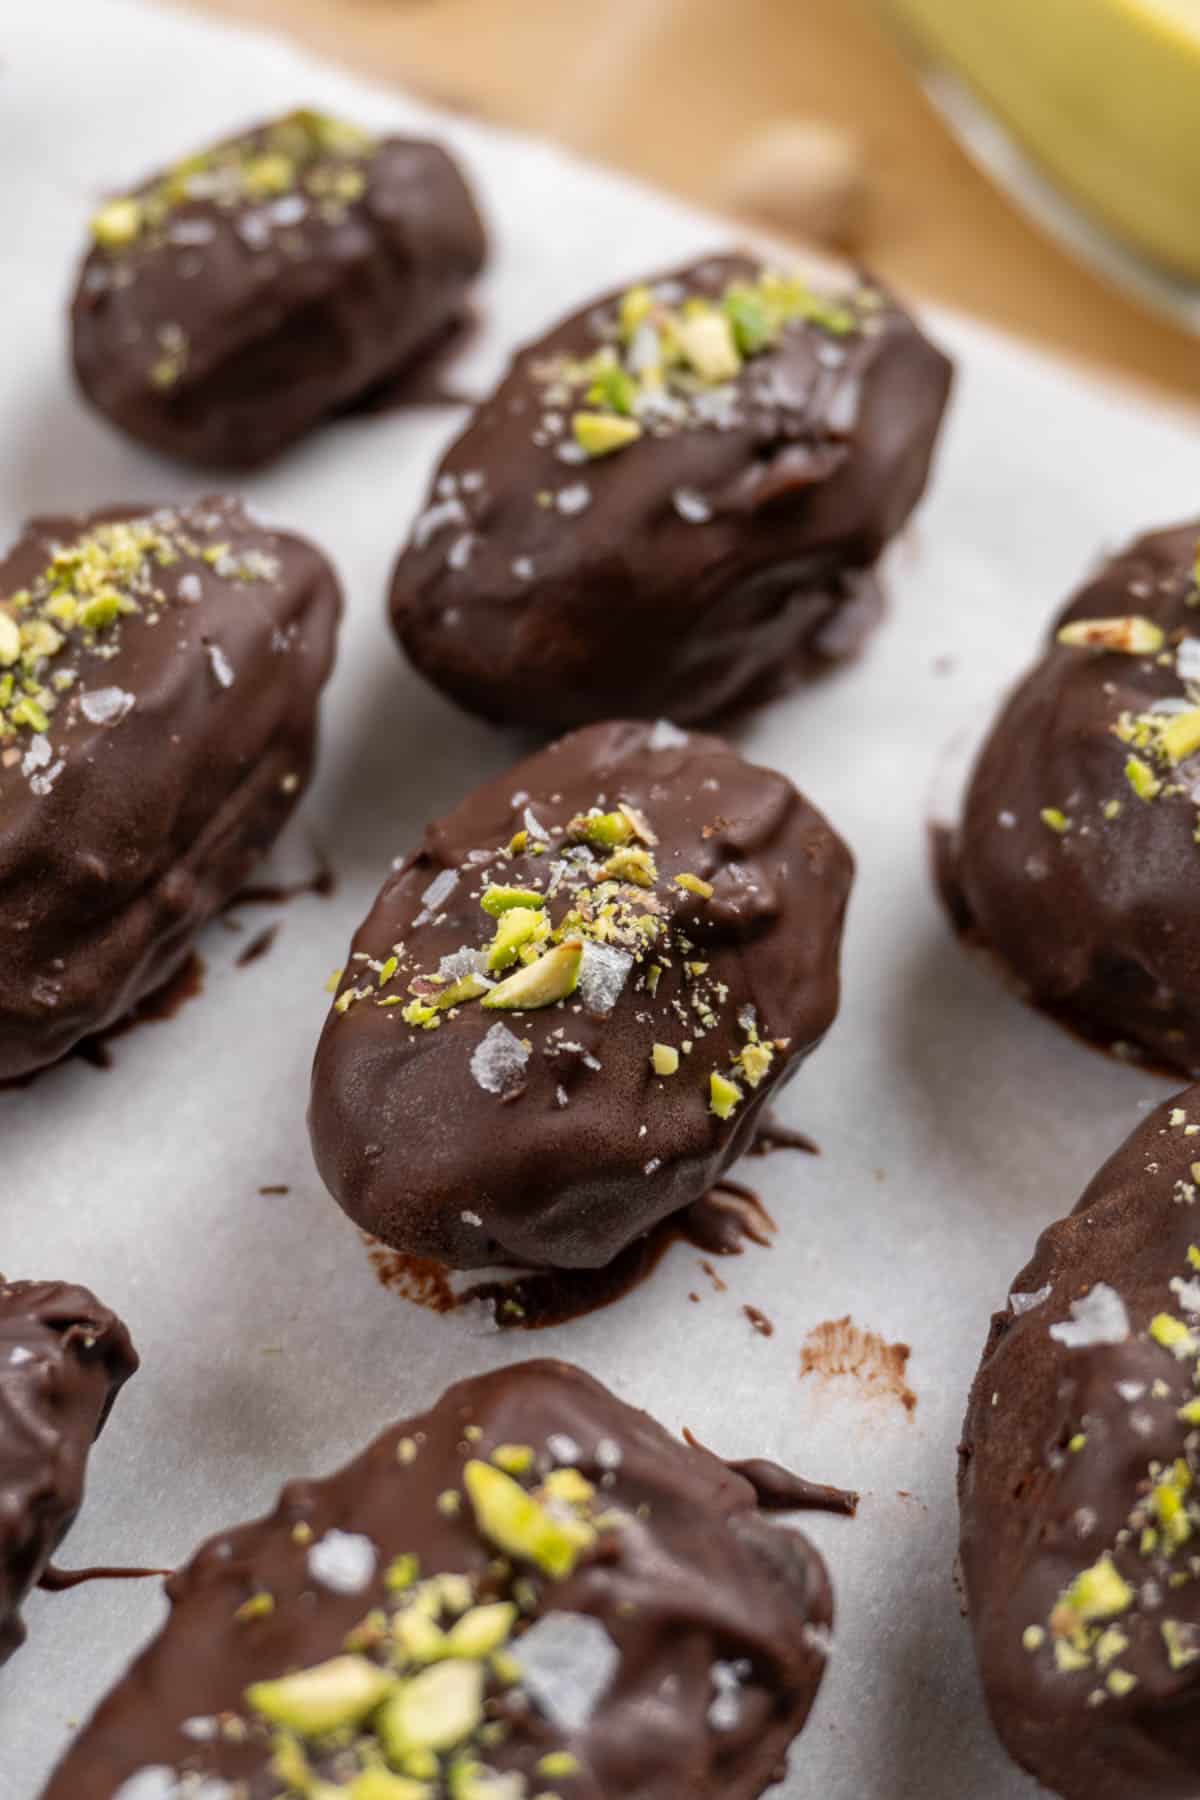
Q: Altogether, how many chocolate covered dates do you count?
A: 8